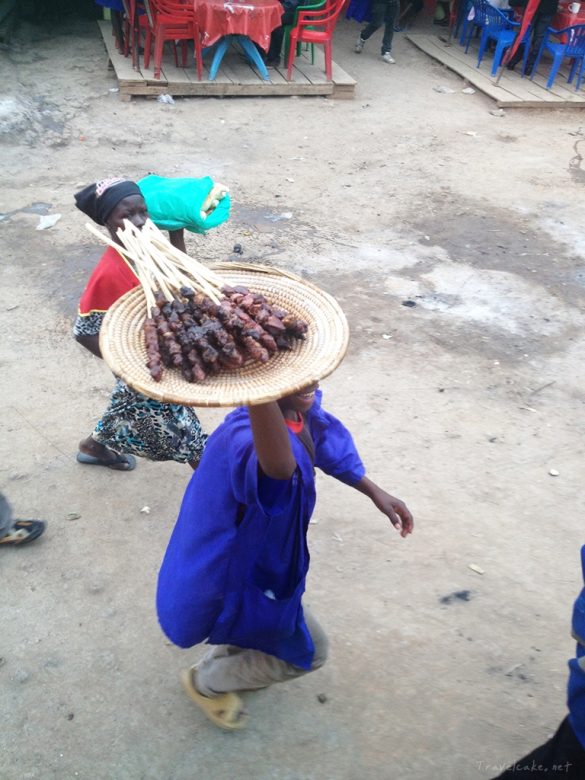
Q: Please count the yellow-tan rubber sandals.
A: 1